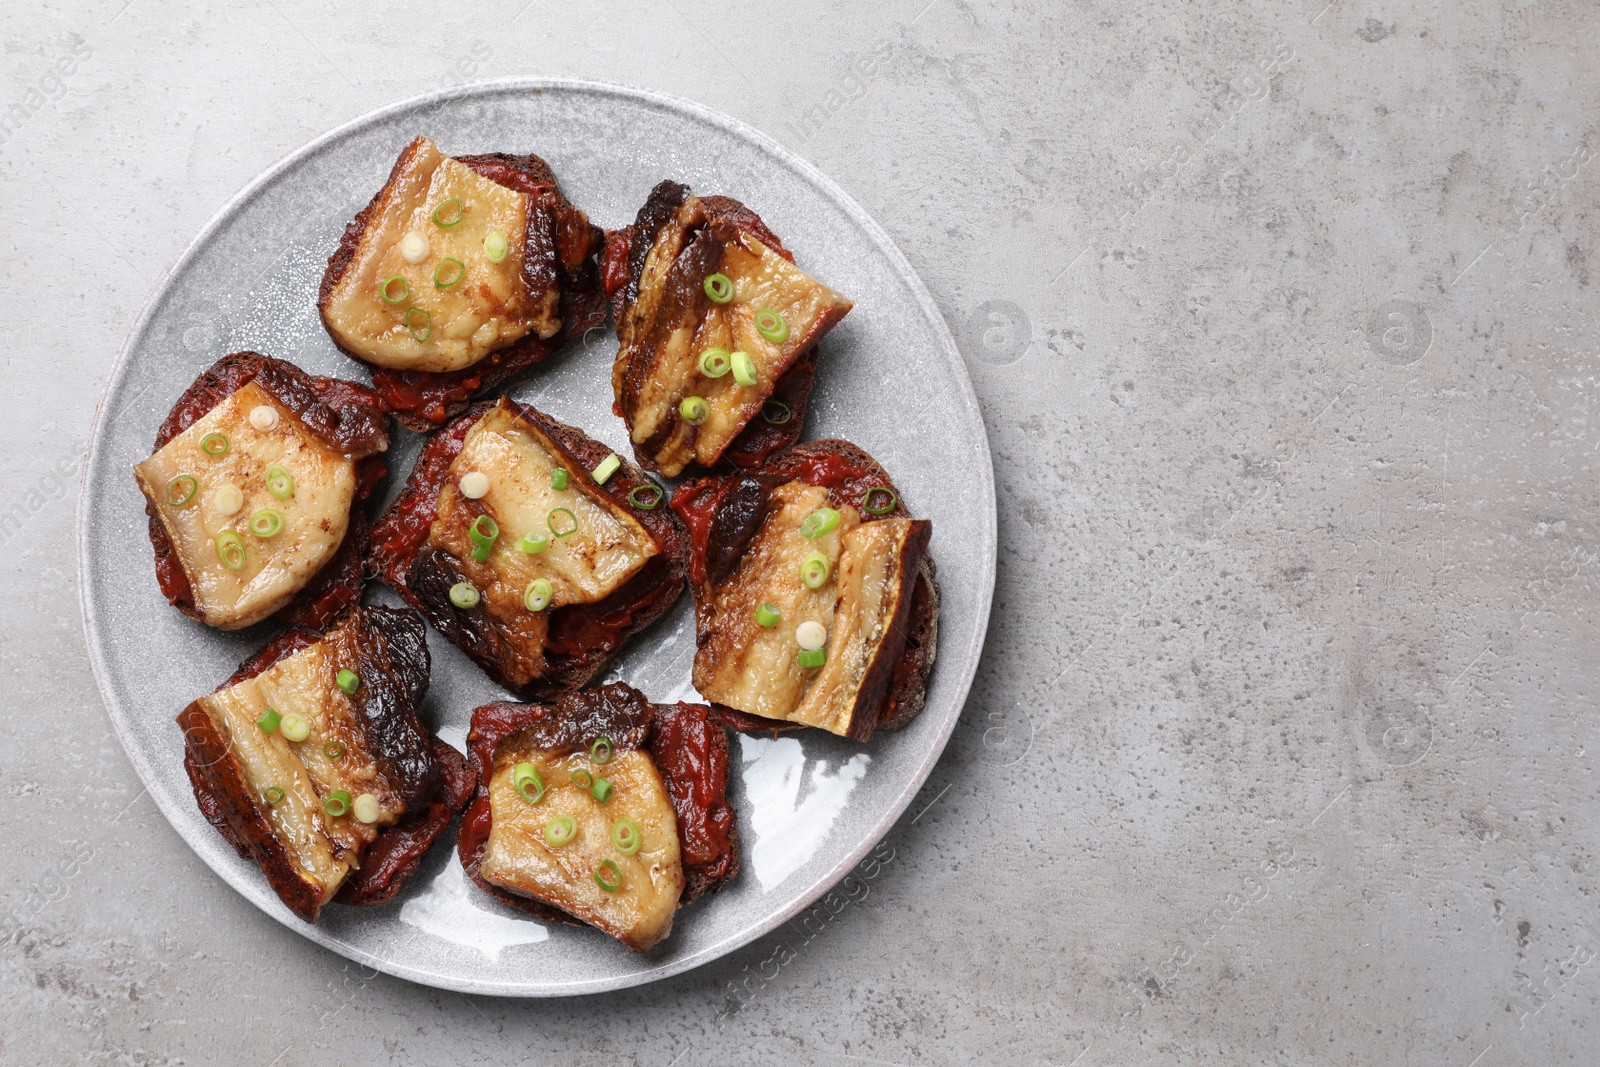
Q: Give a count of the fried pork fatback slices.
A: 7